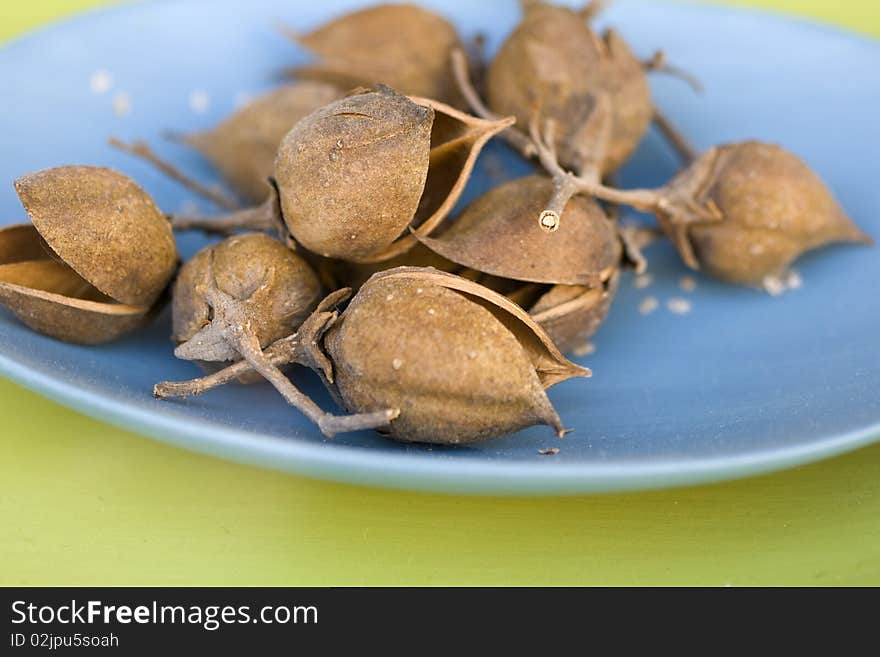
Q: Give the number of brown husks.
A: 9